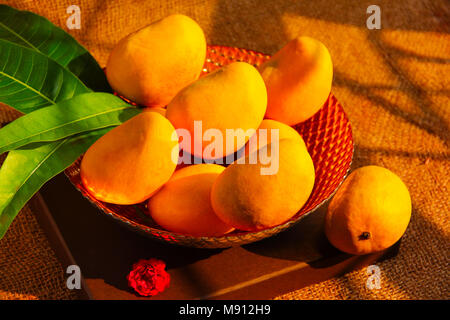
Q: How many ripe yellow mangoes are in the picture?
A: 8